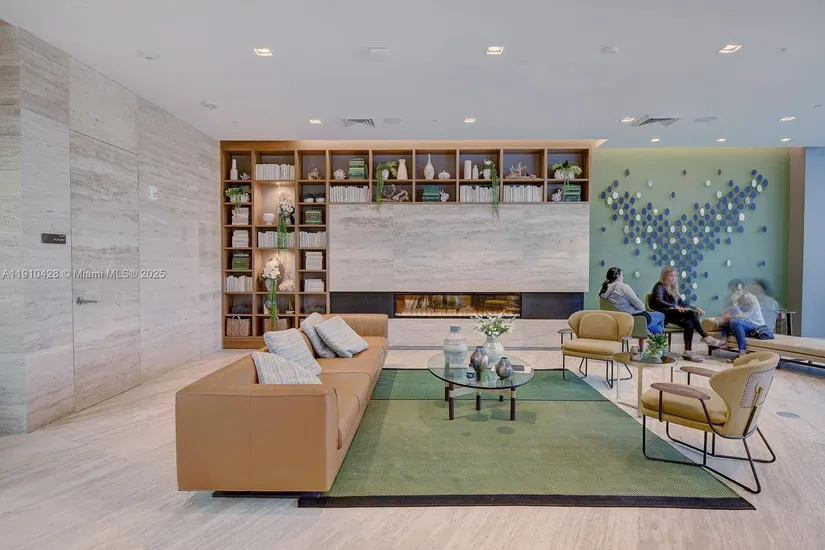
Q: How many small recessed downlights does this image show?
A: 10